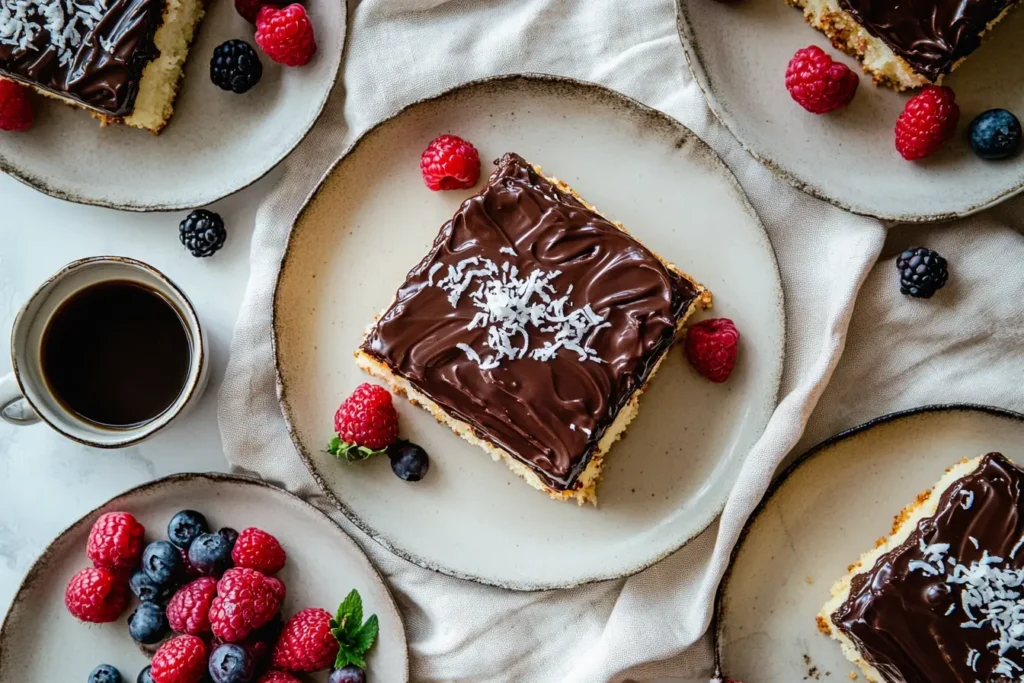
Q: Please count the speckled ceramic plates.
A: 5